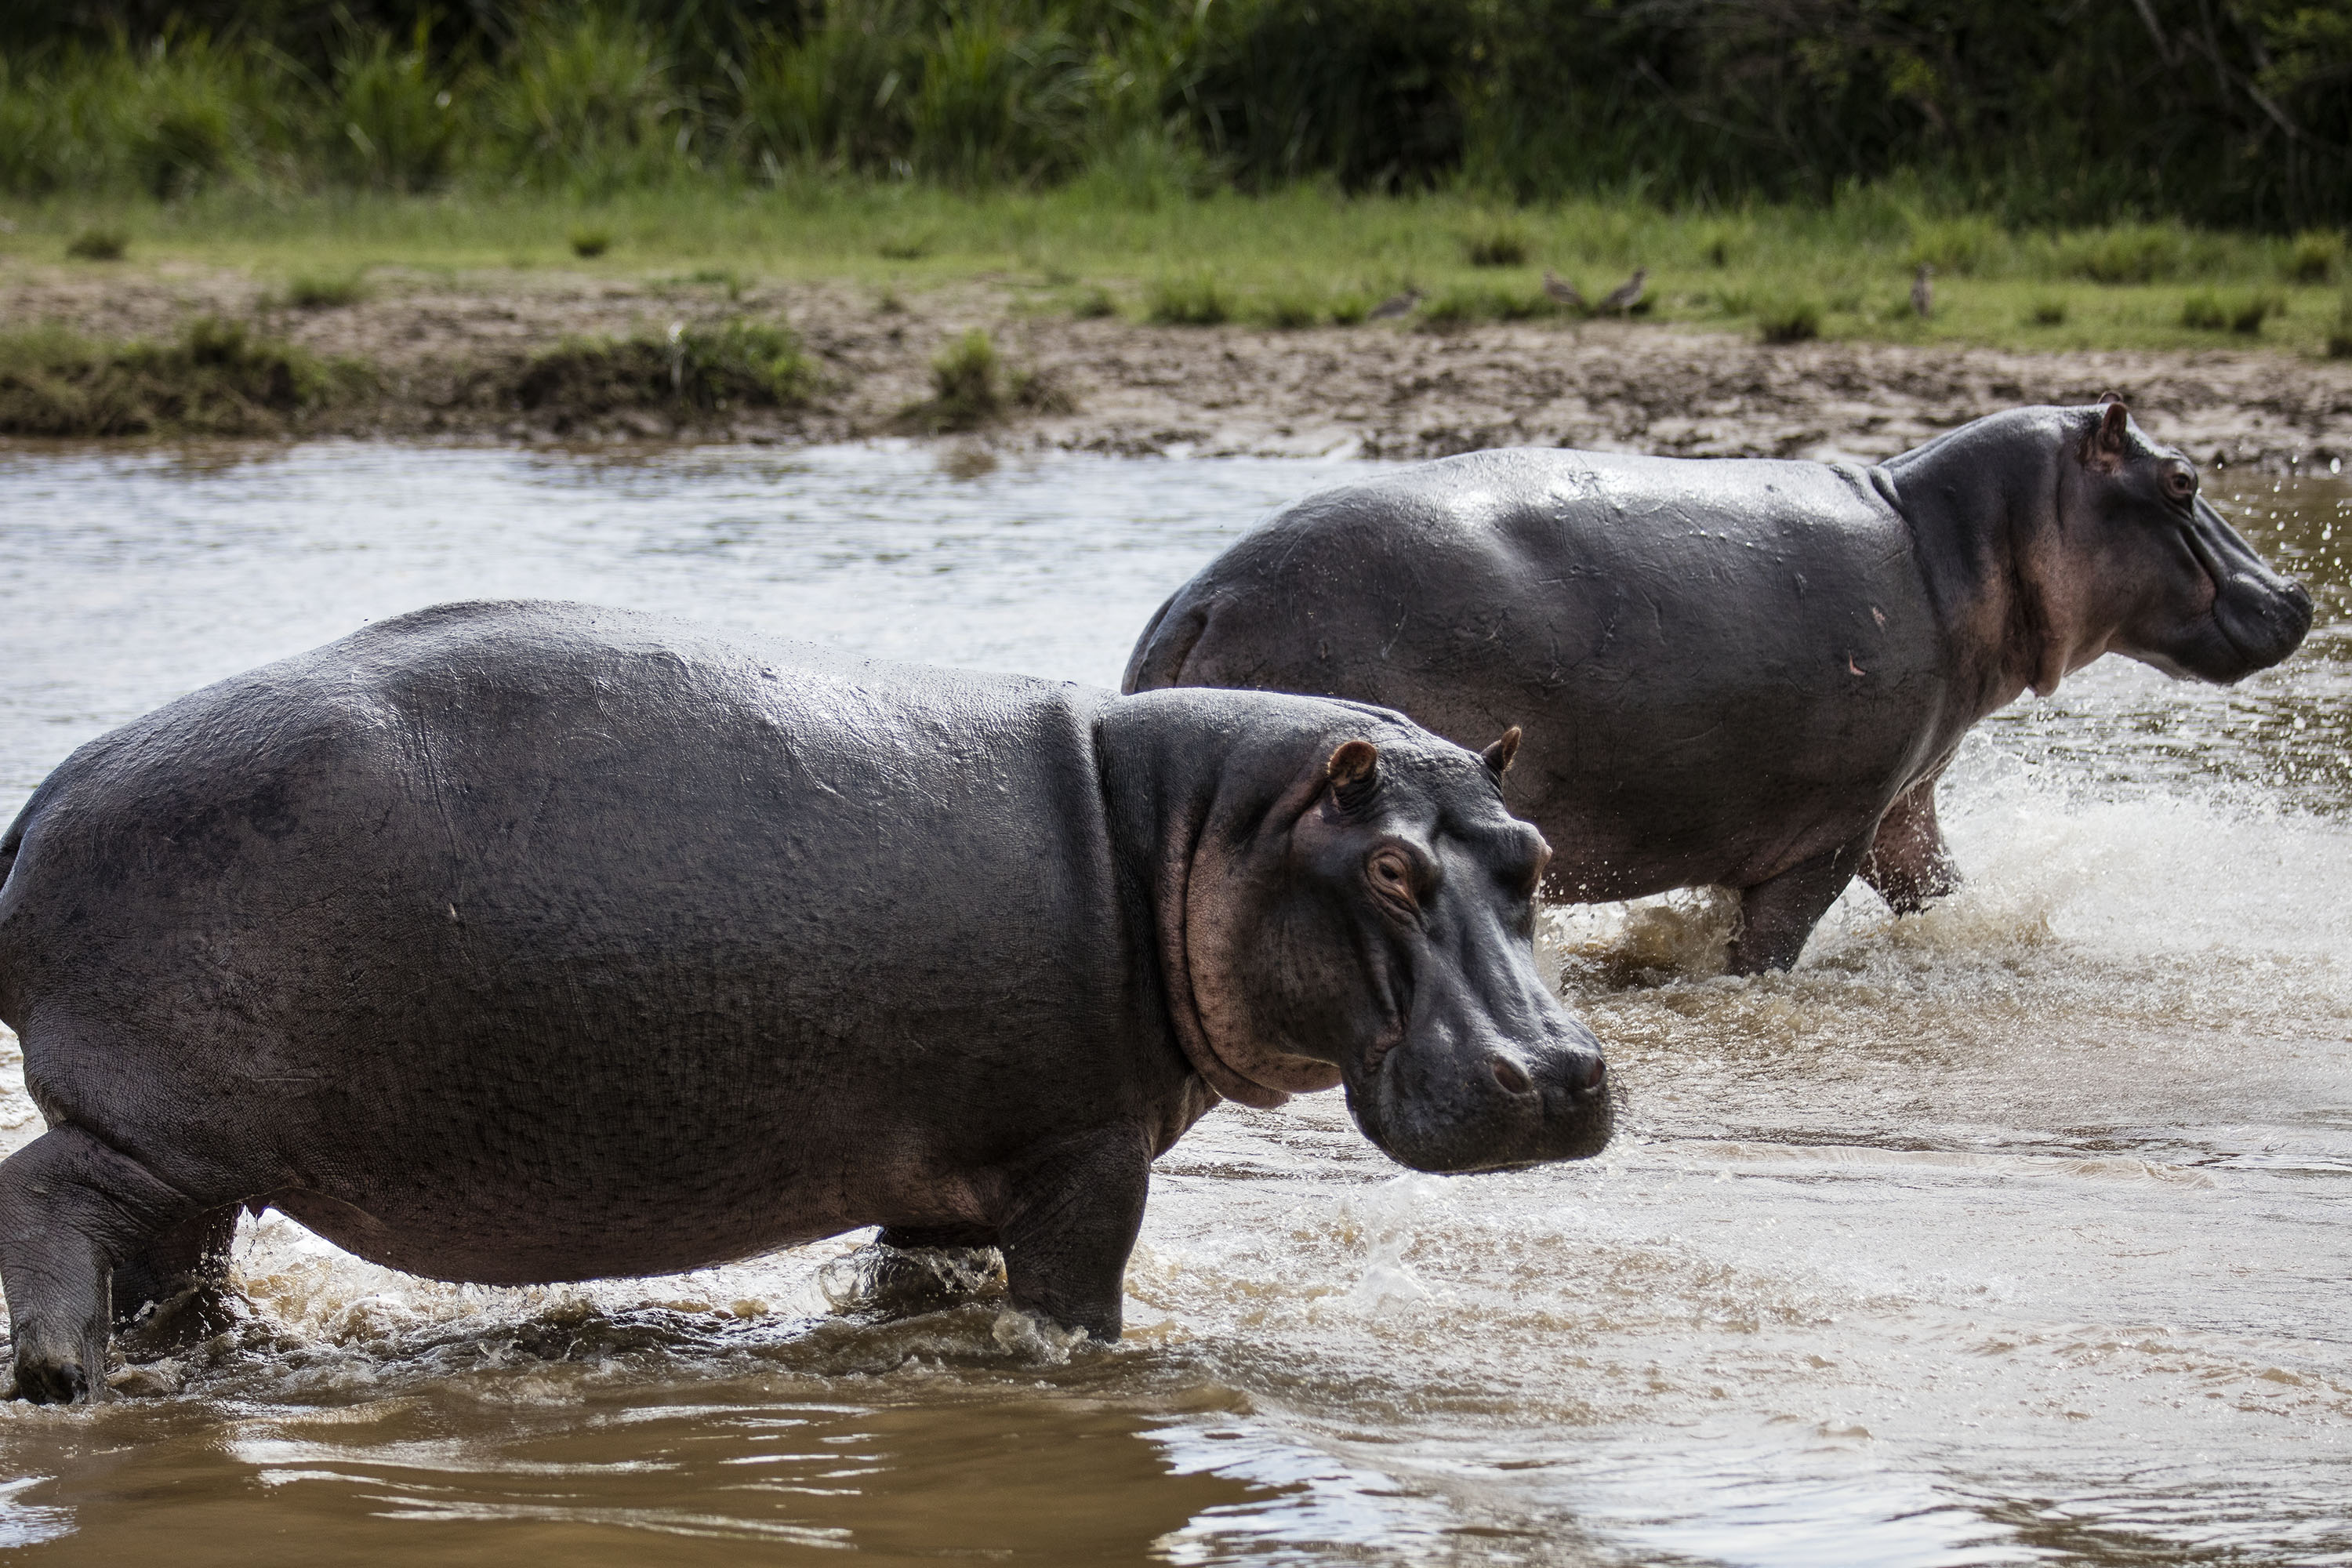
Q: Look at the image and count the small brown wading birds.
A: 4